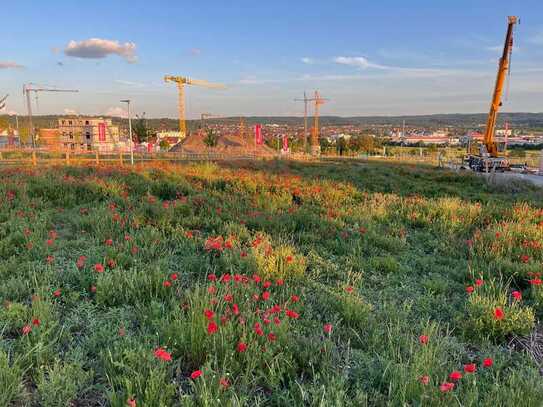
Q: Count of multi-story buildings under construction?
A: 1